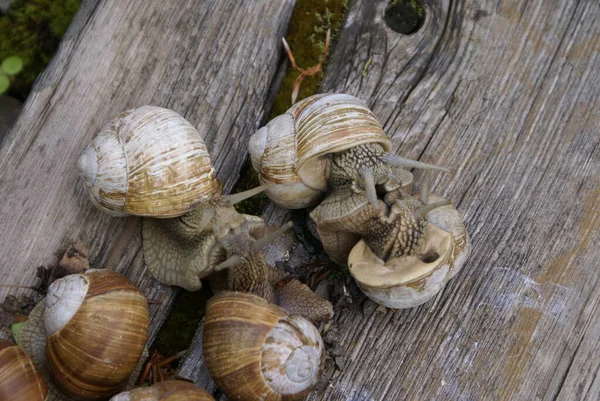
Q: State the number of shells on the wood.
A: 7